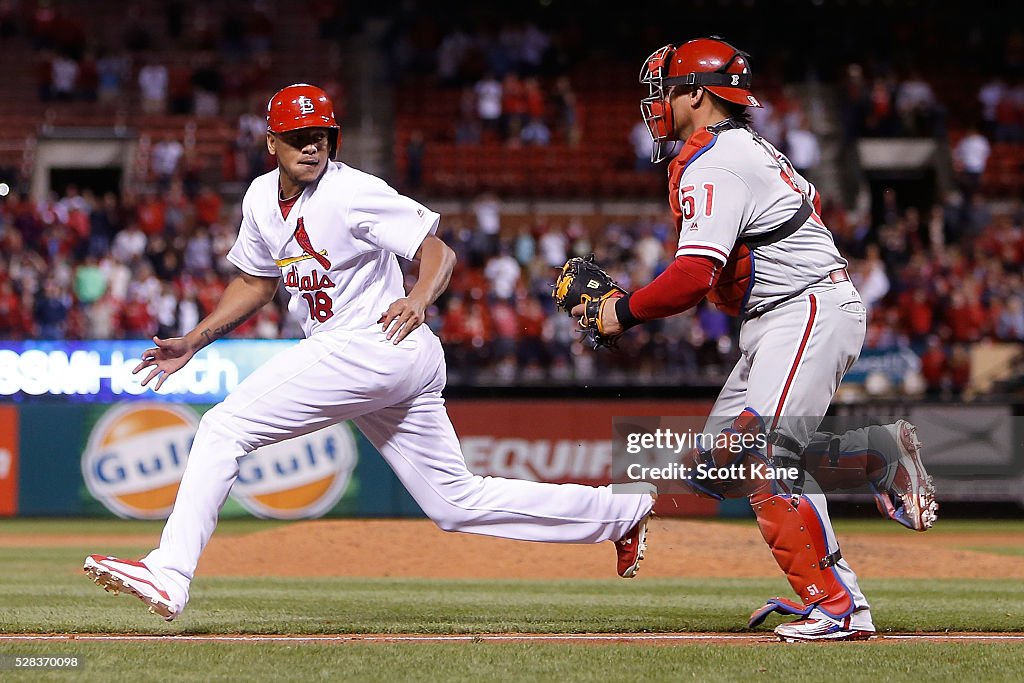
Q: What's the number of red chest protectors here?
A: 1